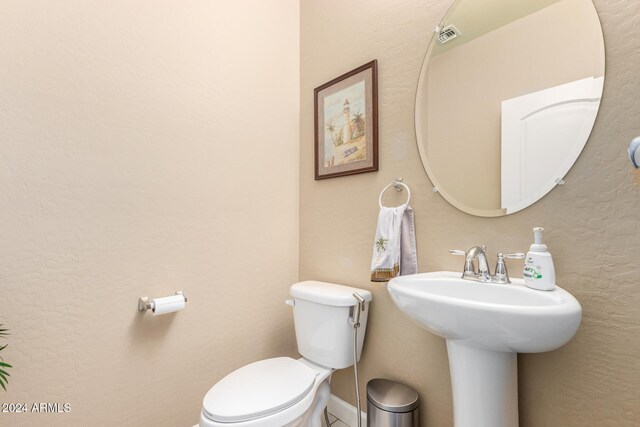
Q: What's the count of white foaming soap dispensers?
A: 1